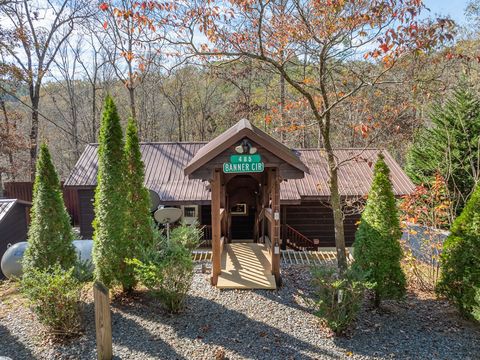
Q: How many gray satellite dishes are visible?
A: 2